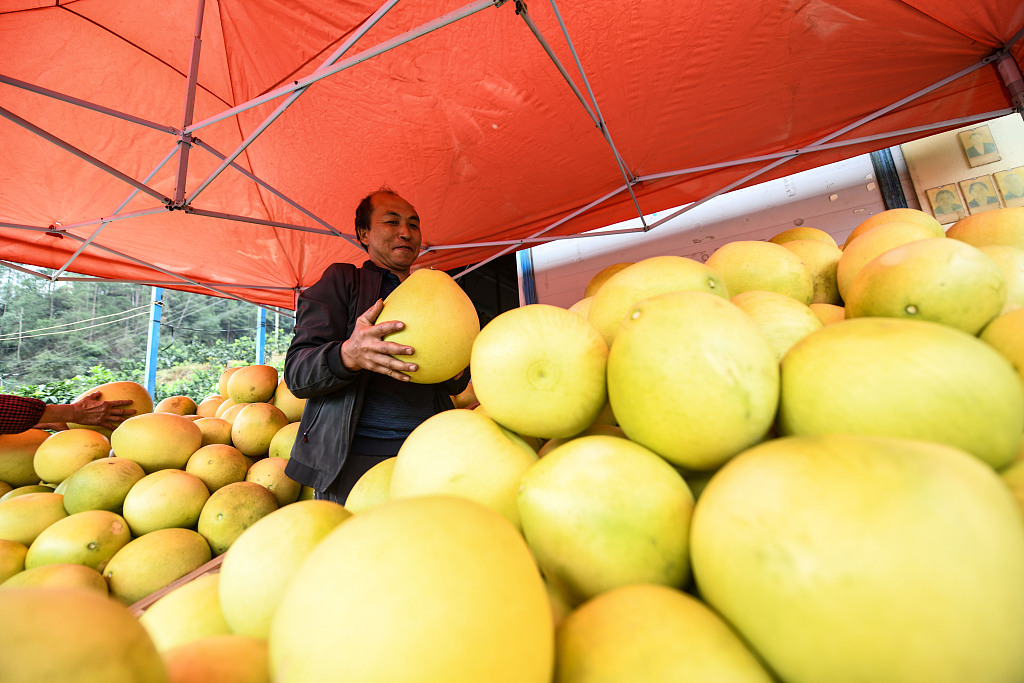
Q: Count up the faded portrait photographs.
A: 4